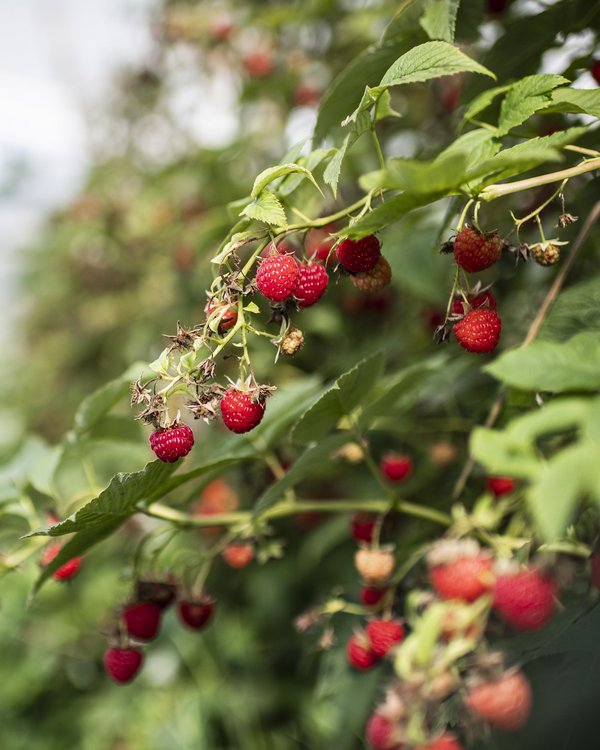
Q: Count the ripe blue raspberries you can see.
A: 0